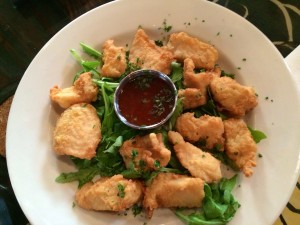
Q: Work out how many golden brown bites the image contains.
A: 13